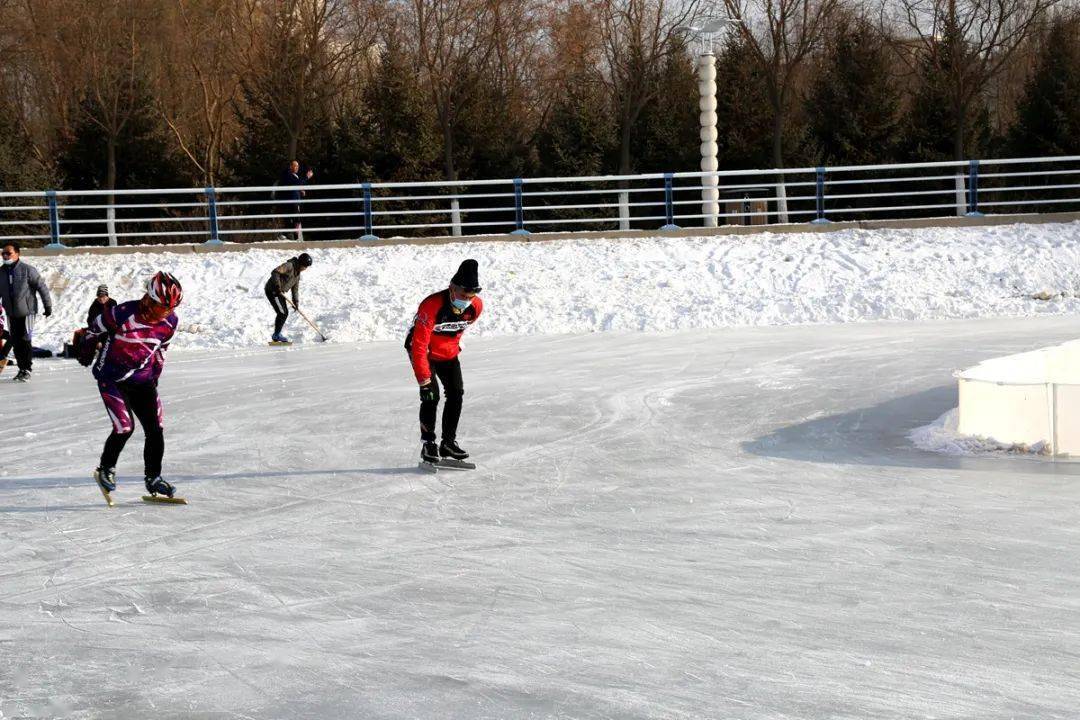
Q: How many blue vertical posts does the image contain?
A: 7